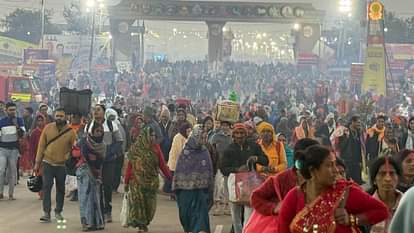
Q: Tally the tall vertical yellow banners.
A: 1